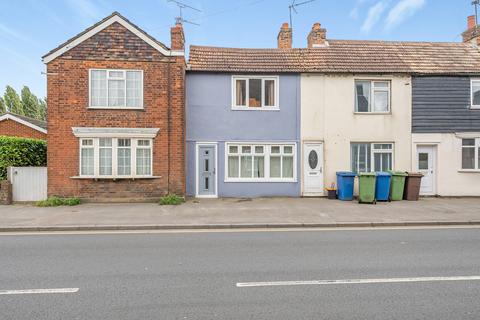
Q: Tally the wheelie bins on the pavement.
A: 5